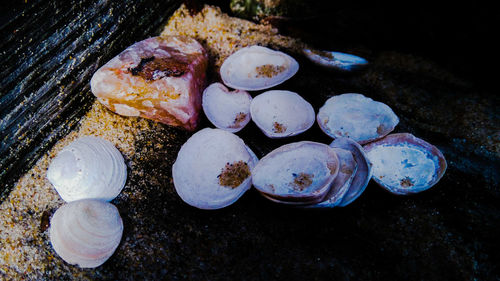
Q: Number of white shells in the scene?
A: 12